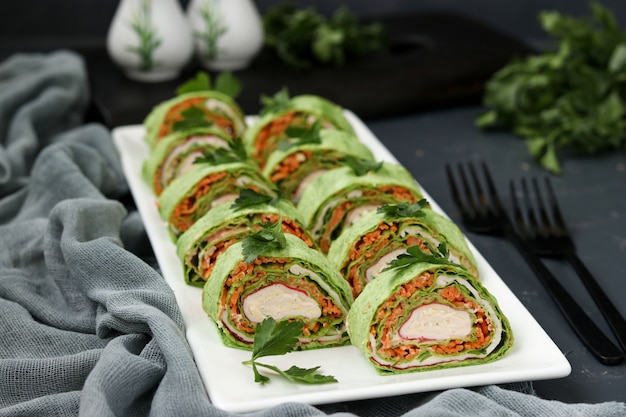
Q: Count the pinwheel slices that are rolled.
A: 10